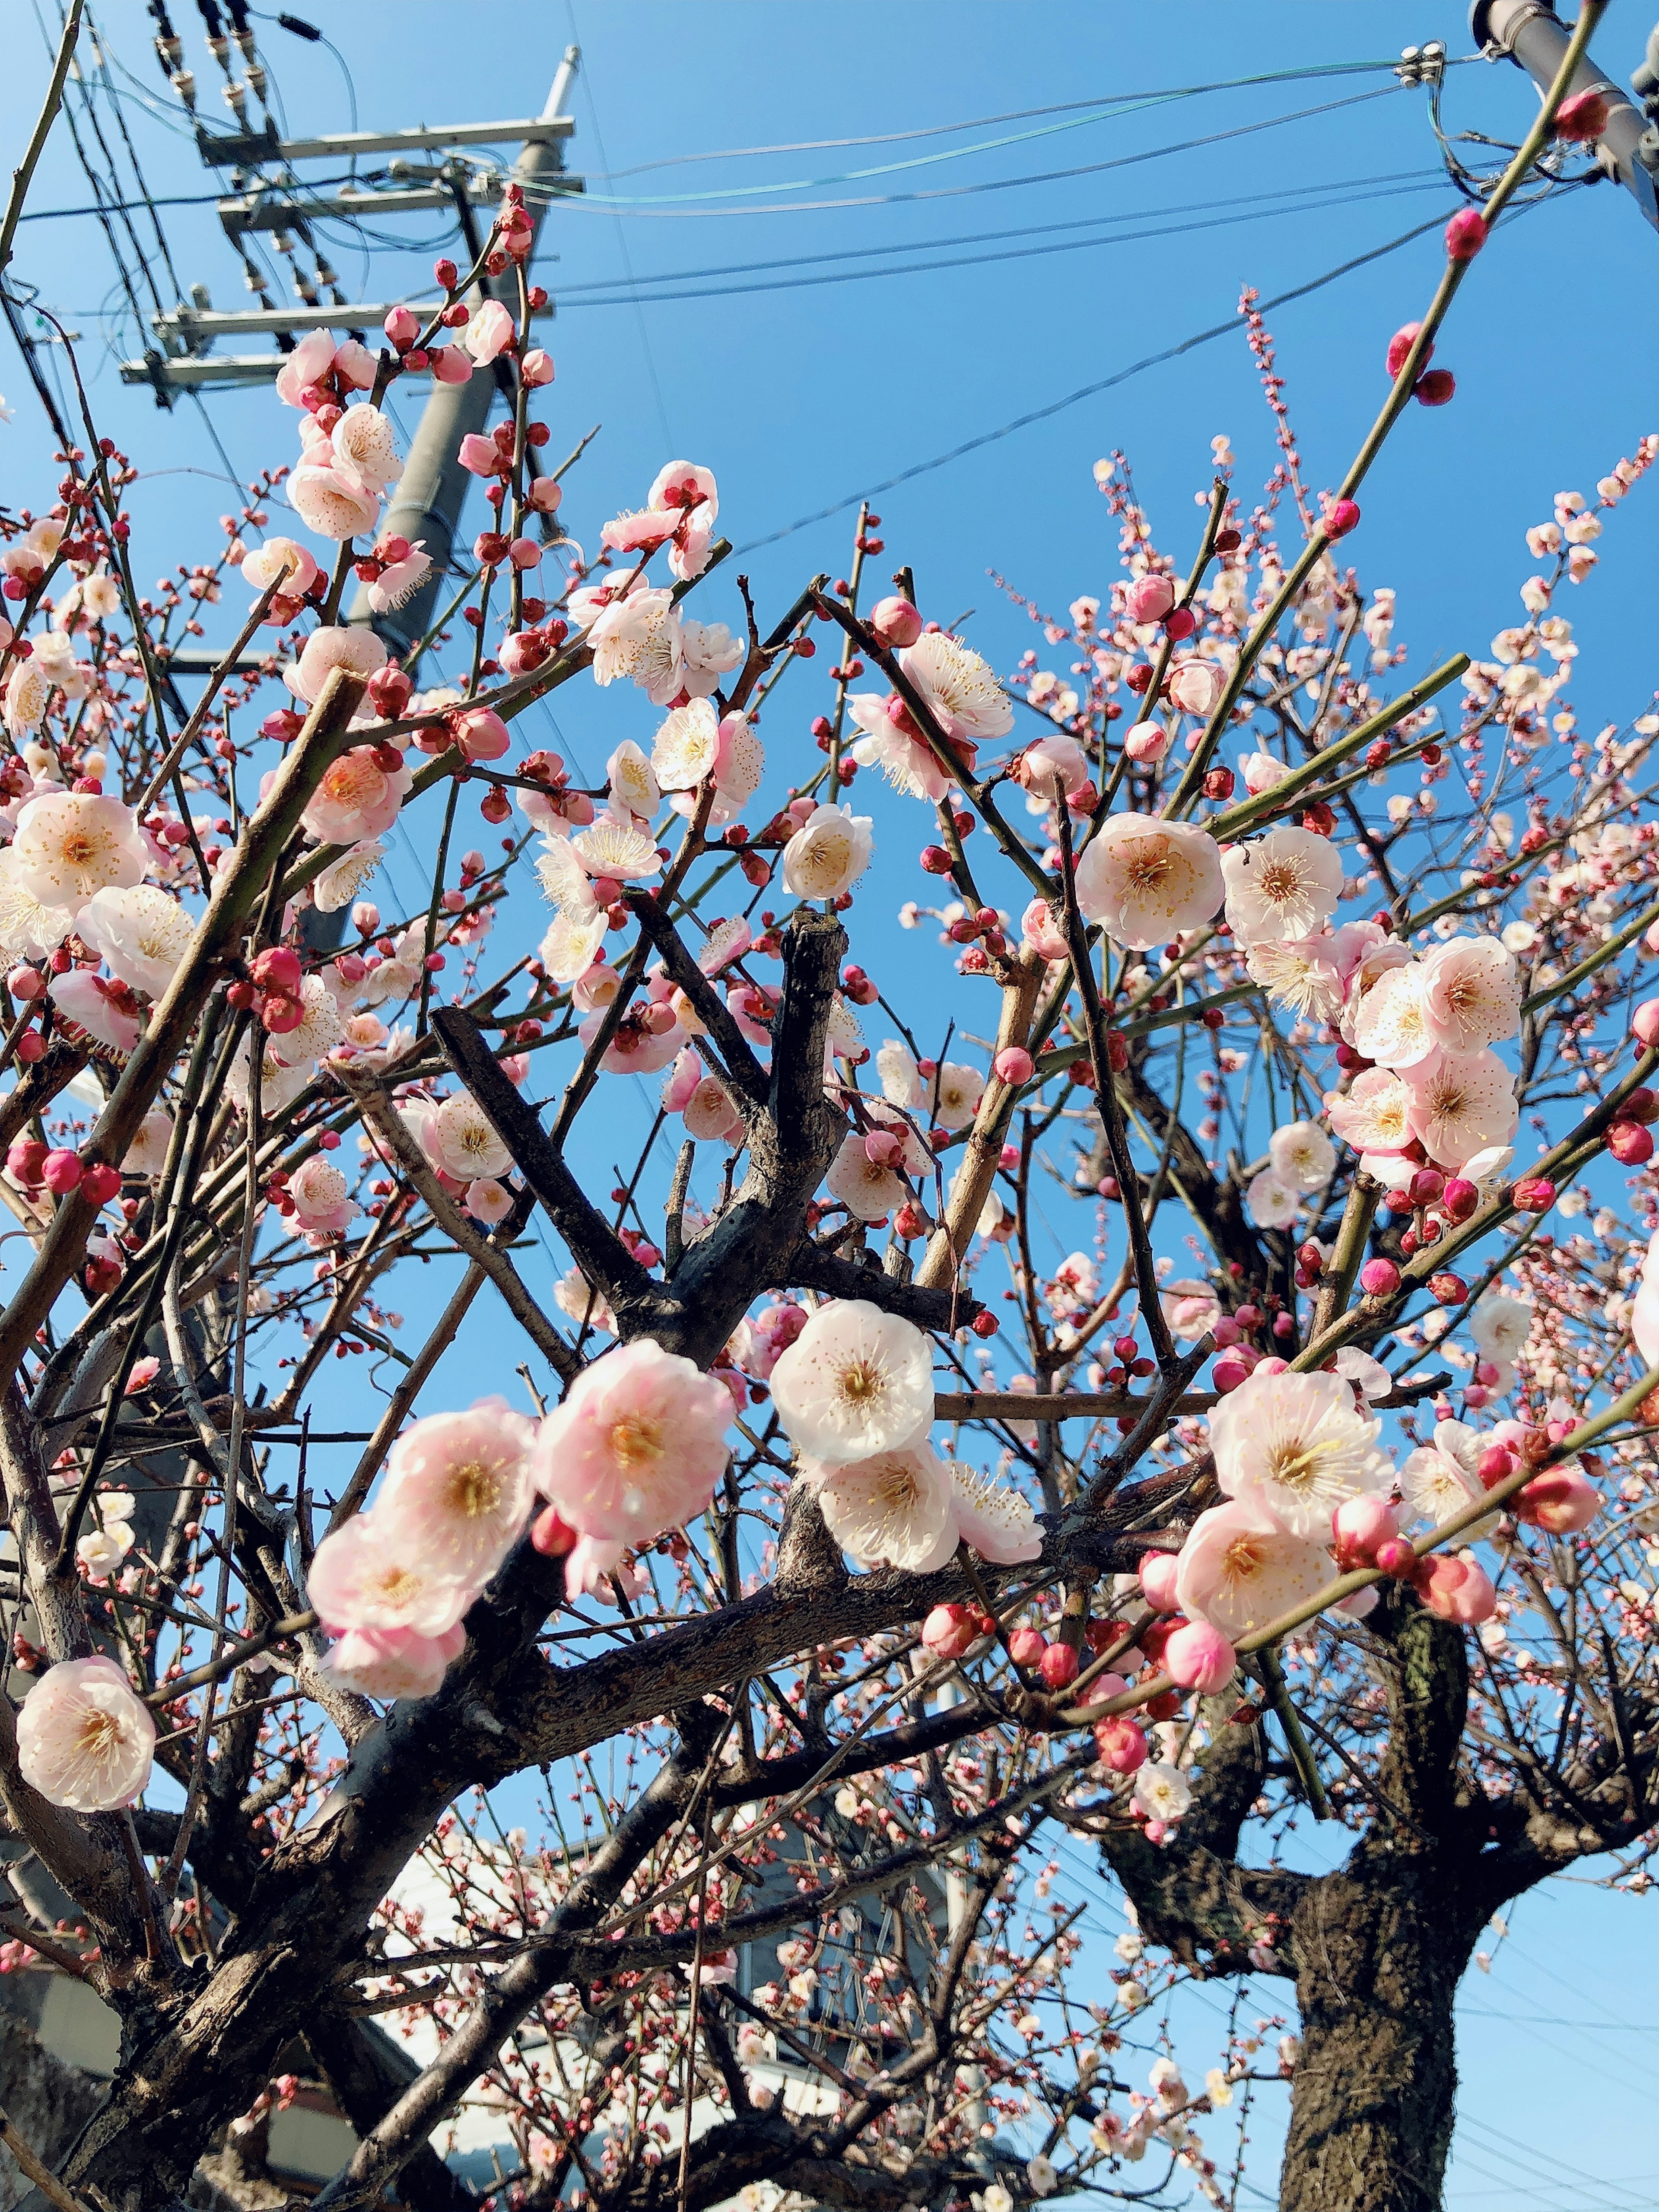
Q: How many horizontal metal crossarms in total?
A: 4